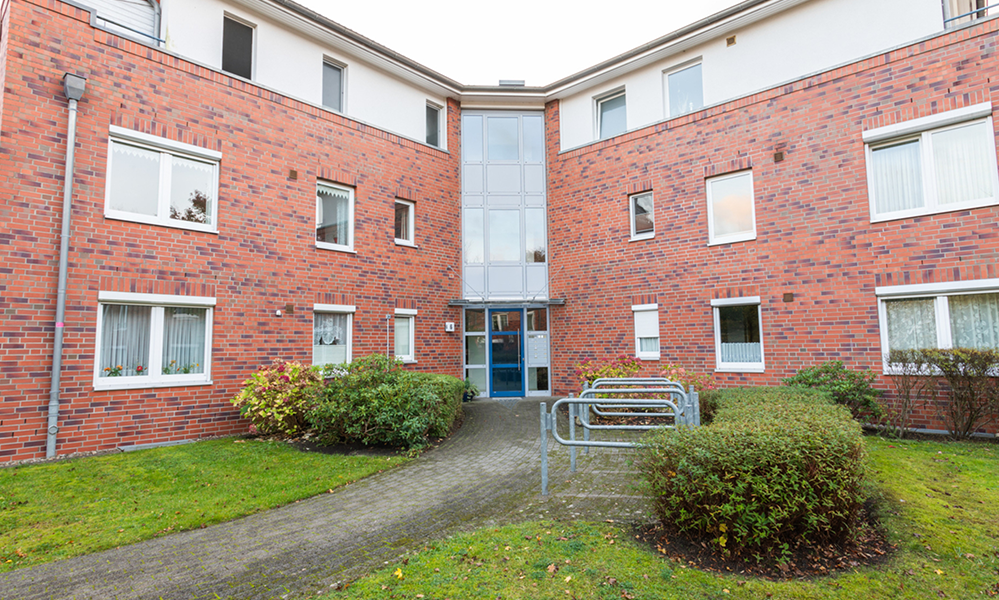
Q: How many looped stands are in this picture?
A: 4